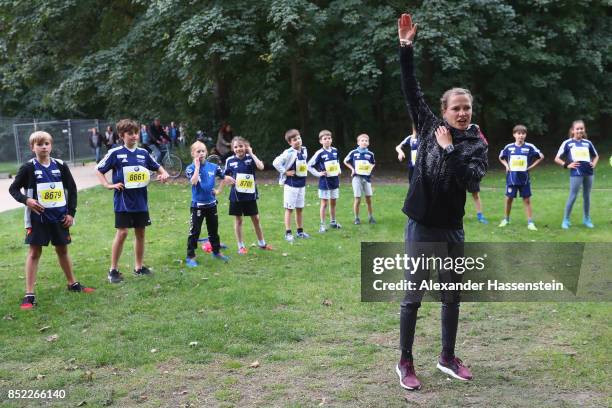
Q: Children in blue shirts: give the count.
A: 10